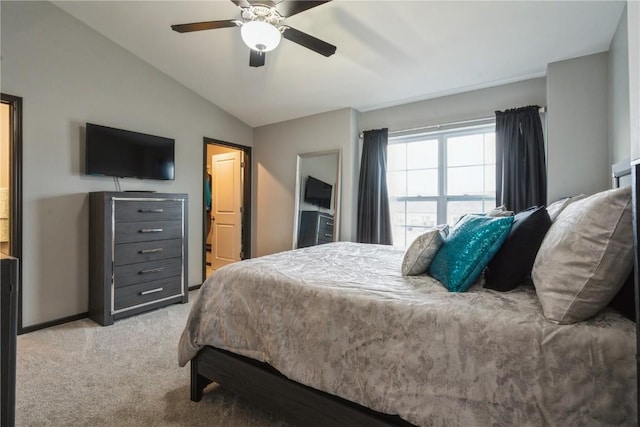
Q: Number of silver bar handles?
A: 5